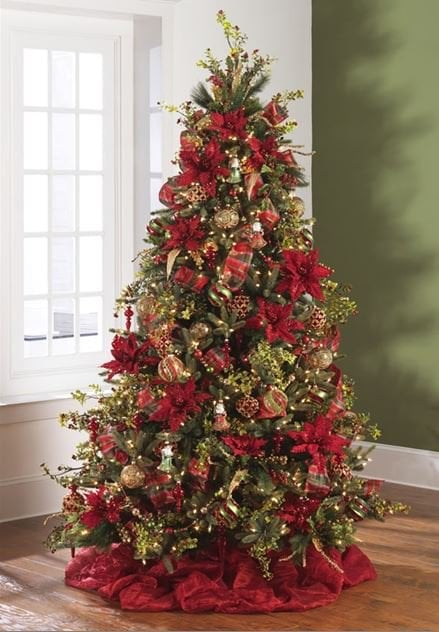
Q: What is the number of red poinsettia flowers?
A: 12